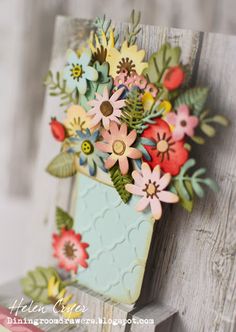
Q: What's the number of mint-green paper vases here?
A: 1